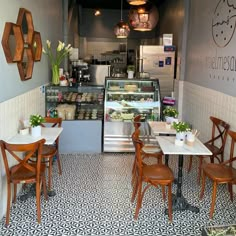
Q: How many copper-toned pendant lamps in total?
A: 3